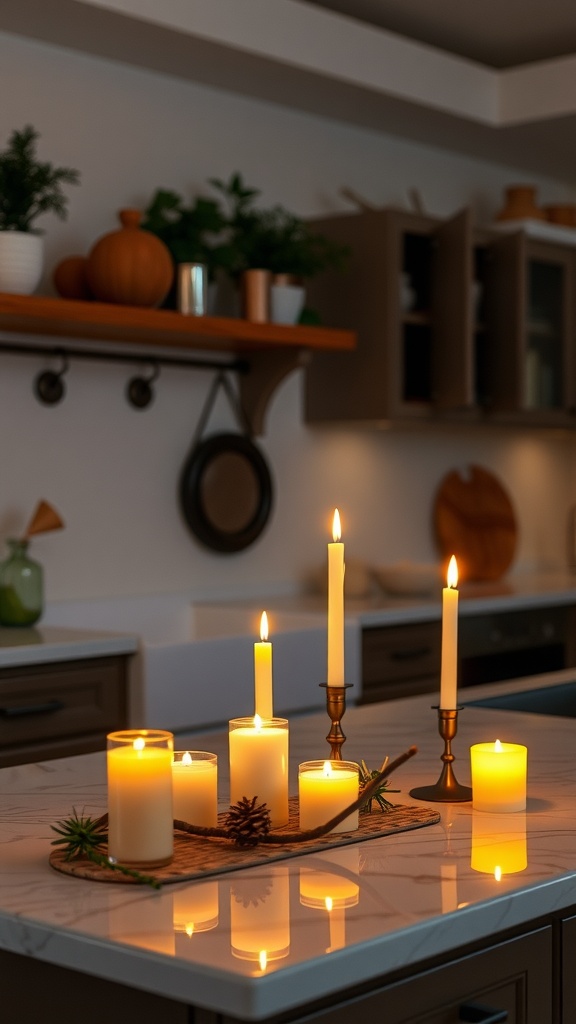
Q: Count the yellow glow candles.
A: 8